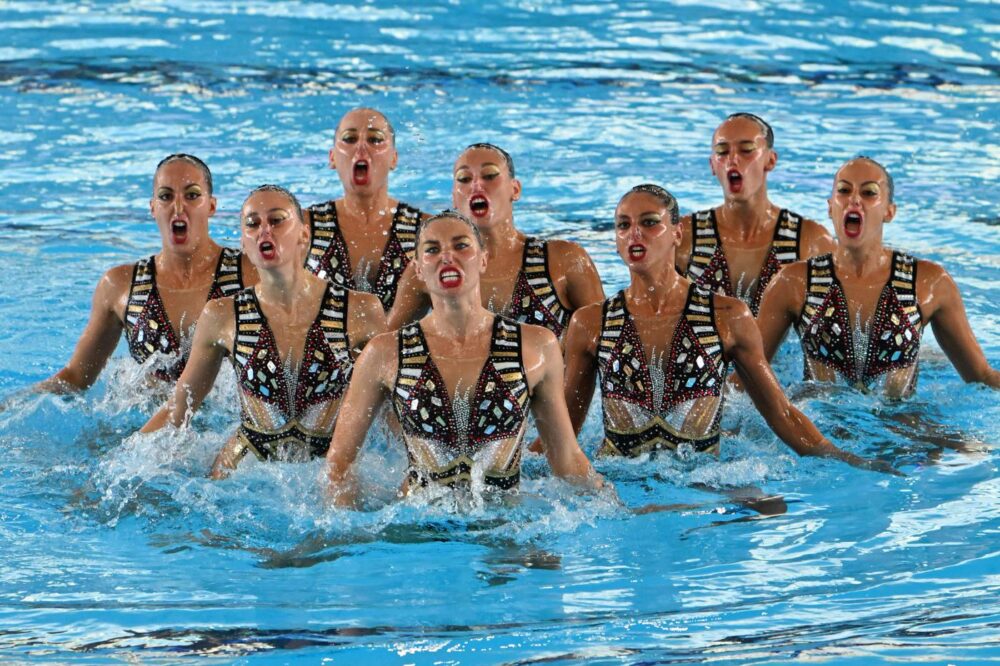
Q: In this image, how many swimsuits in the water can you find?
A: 8